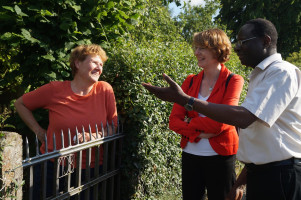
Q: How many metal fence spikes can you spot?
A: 15